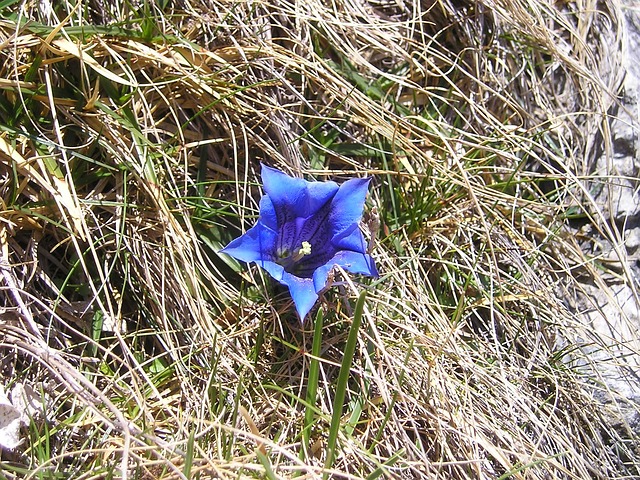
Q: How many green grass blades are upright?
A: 2